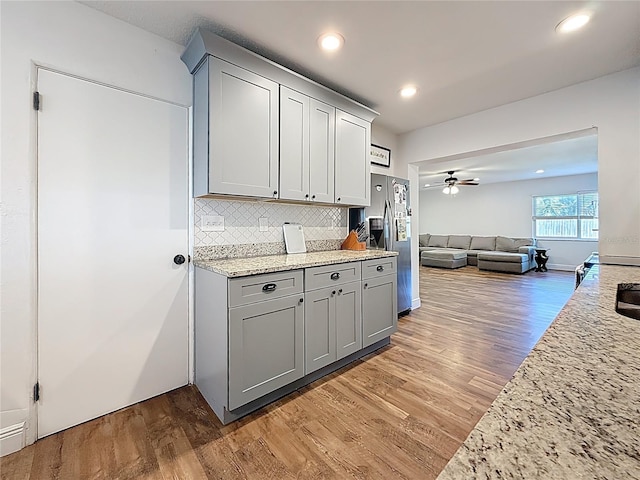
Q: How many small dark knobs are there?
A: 8